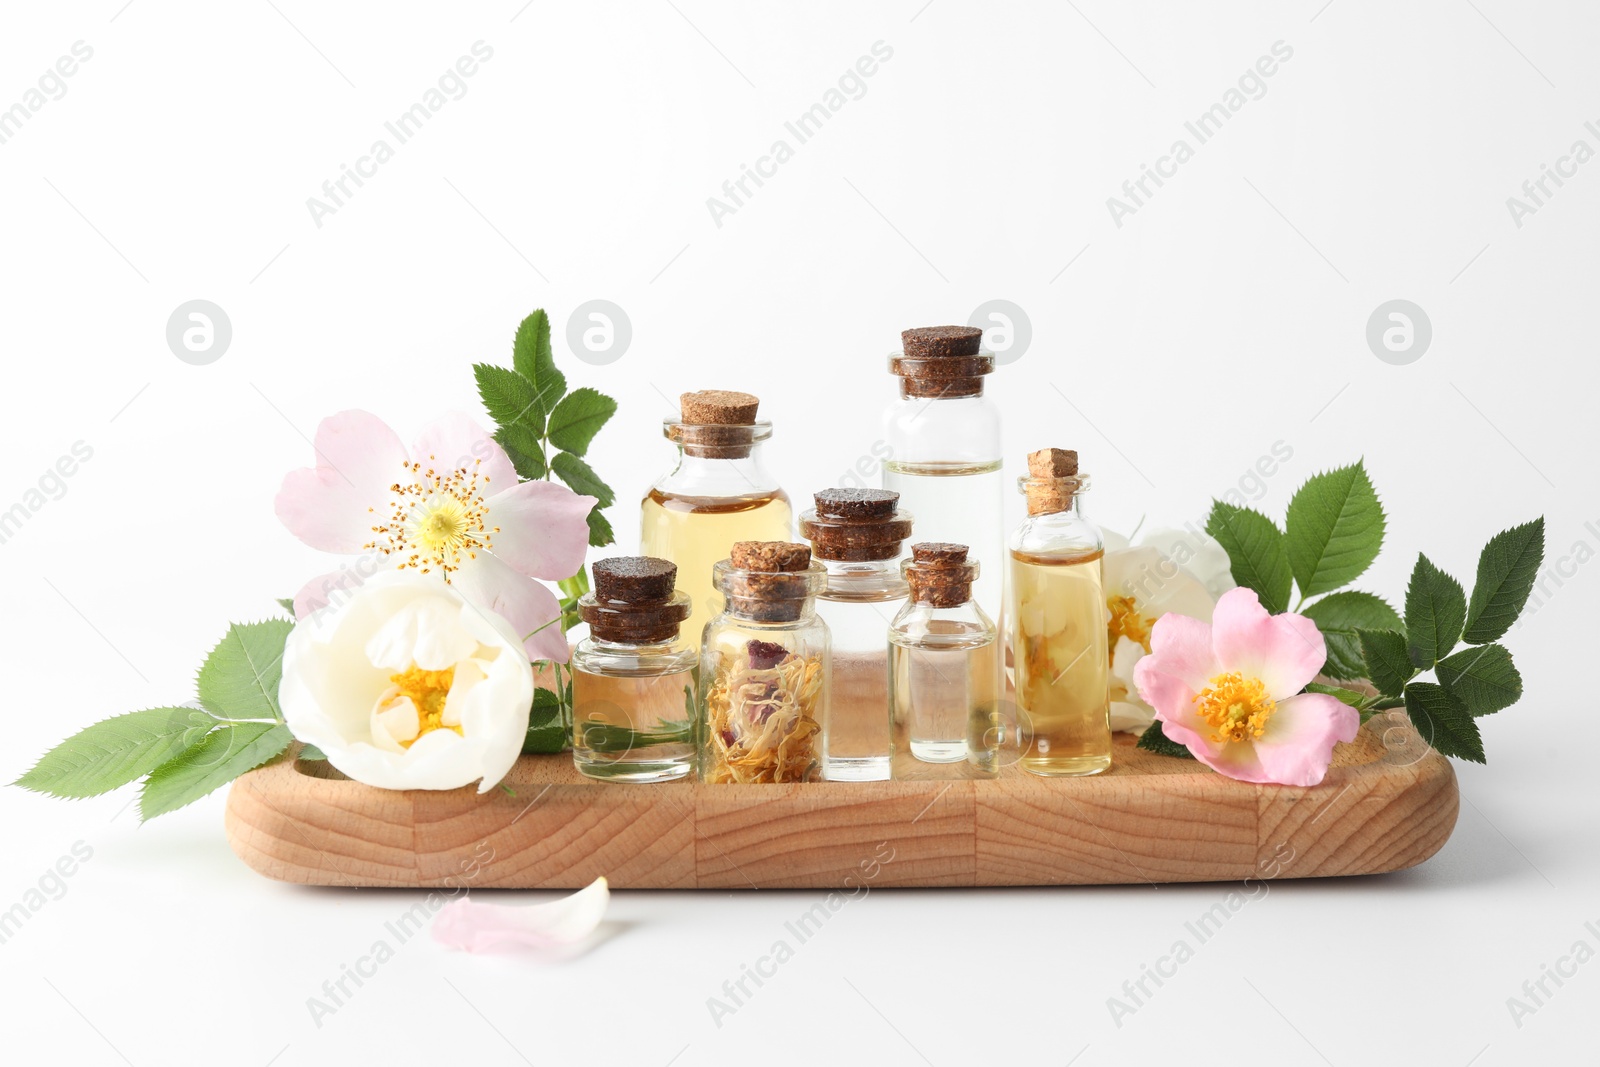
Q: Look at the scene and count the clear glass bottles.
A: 7